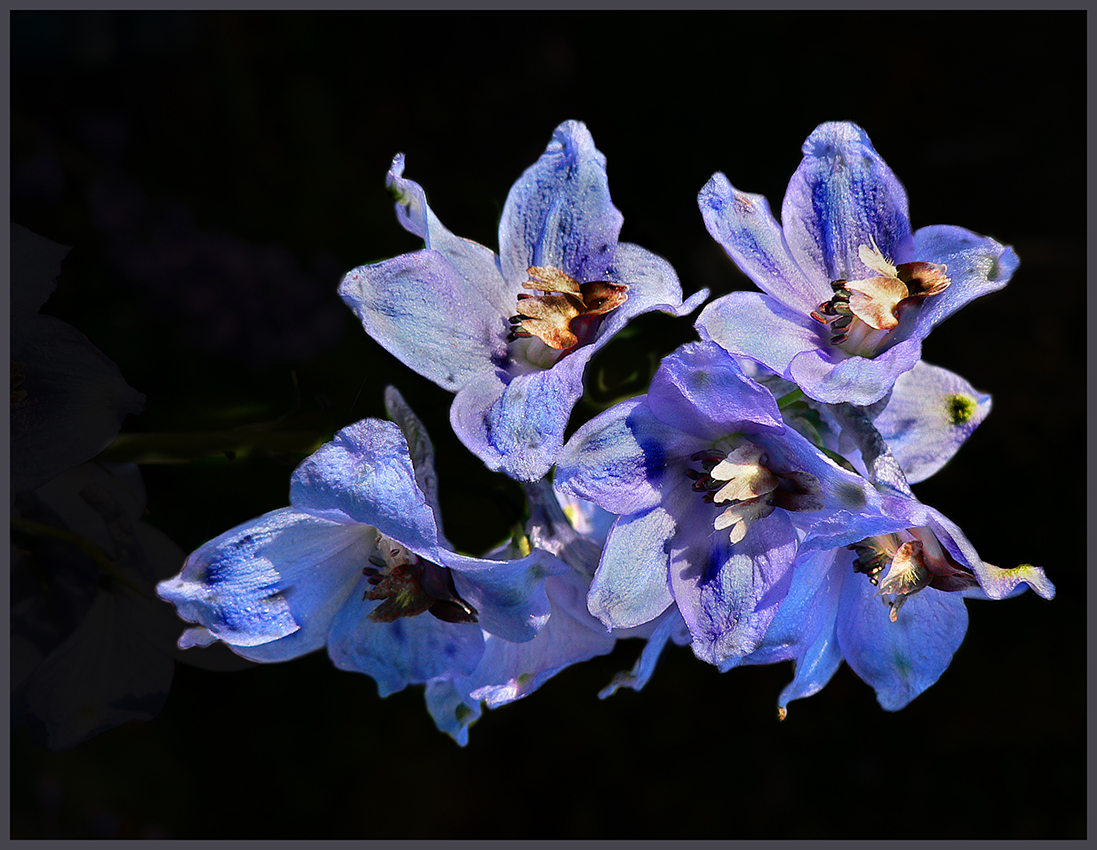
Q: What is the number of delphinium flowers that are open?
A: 5